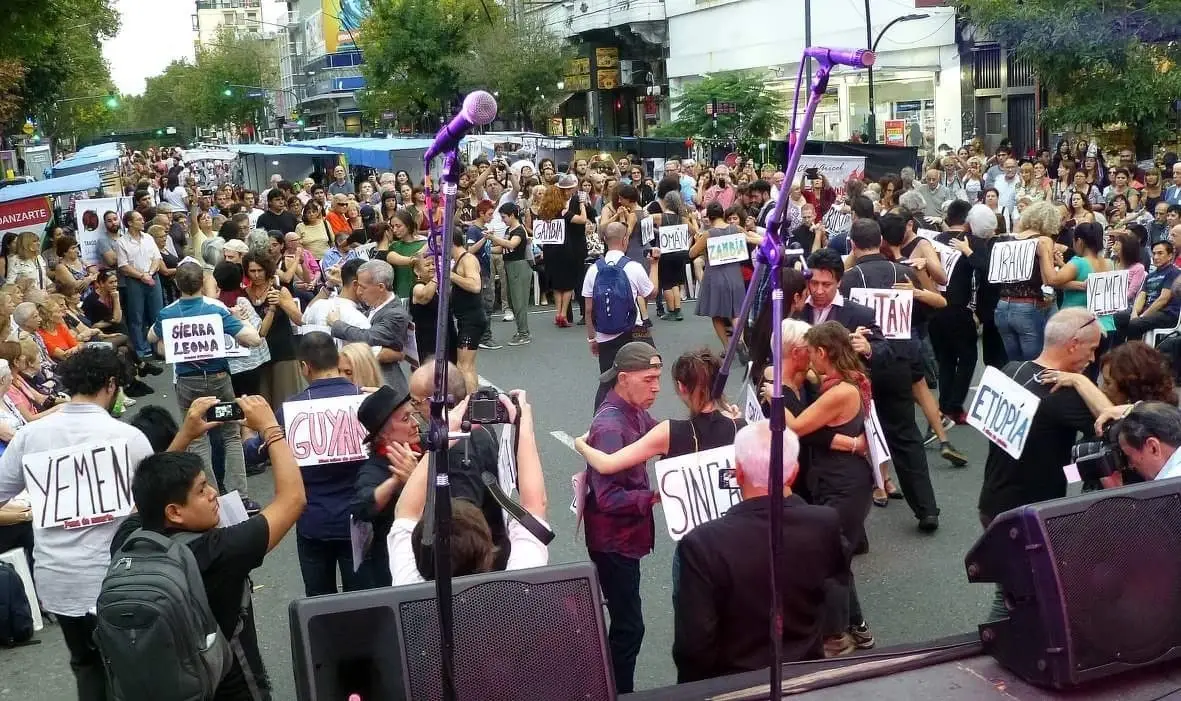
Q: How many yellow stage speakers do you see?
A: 0